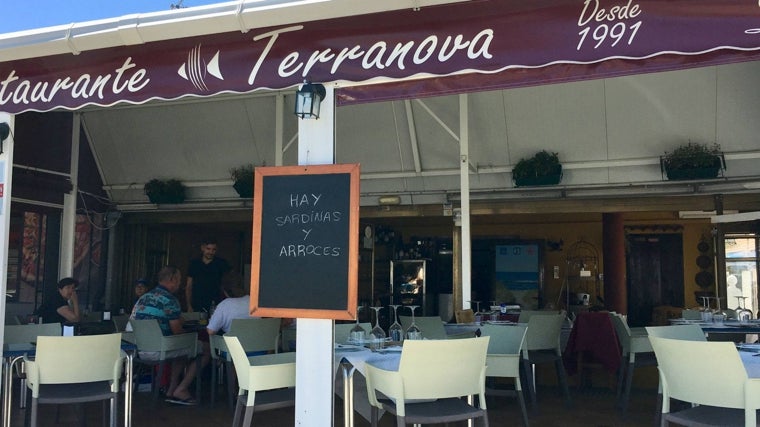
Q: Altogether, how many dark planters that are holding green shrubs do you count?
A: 4